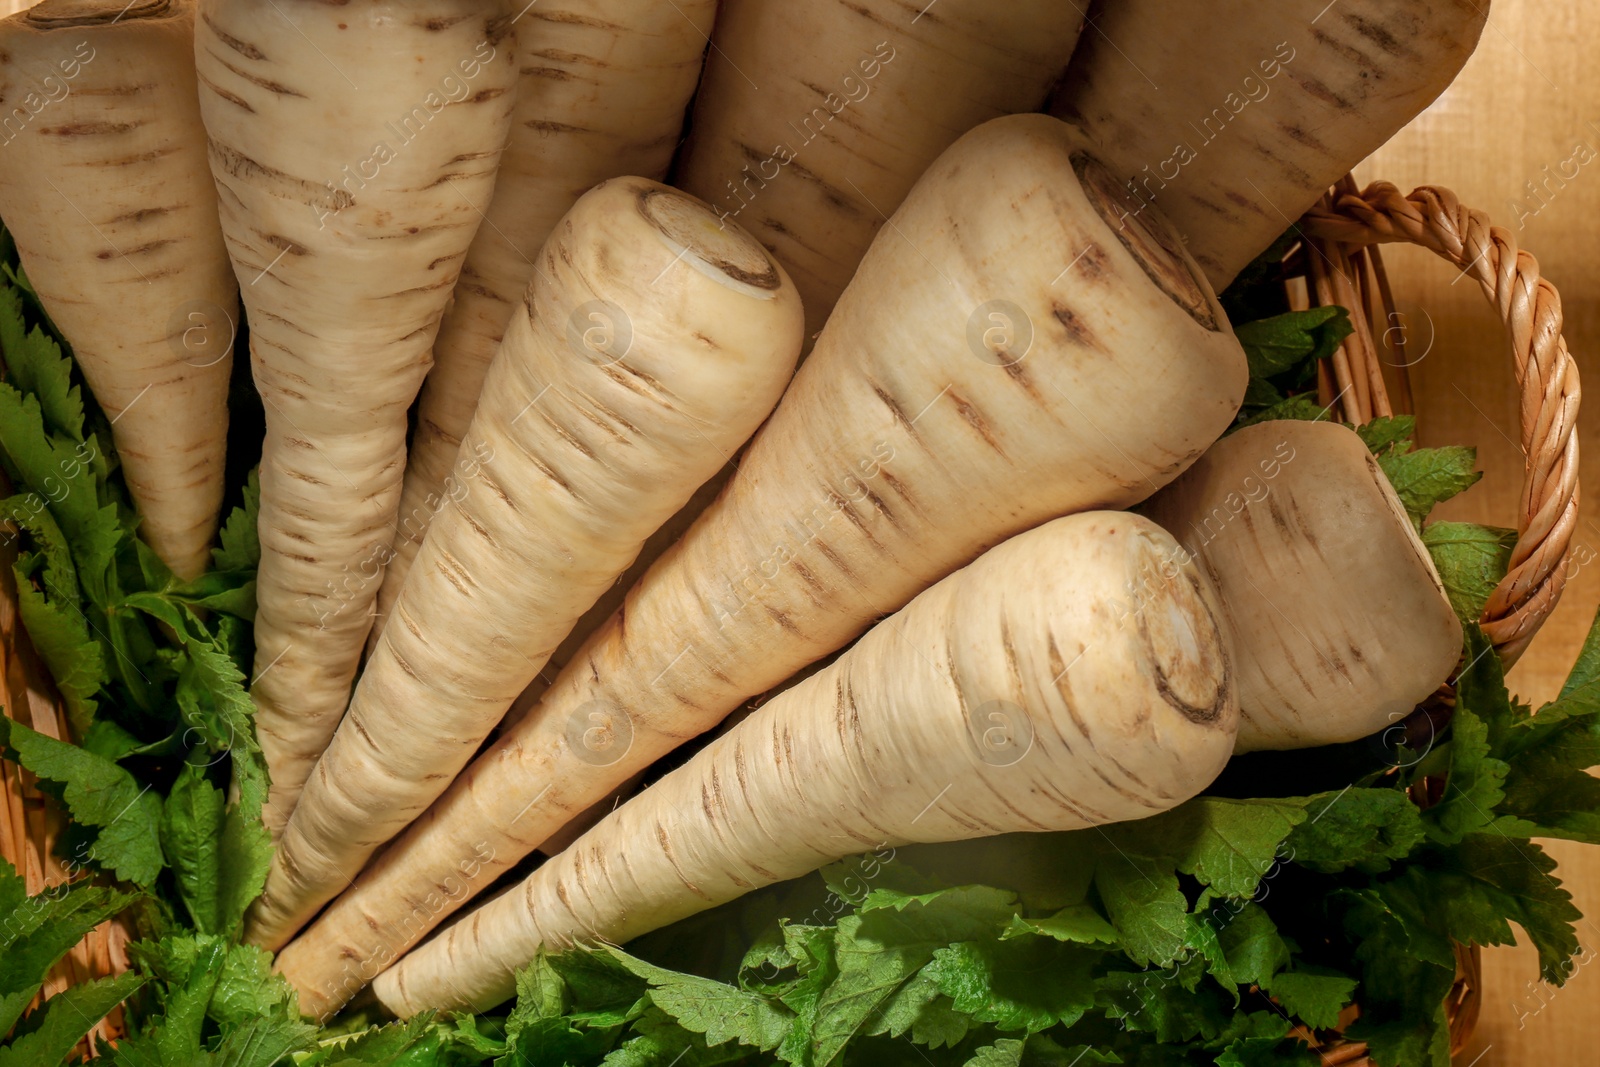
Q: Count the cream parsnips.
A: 9